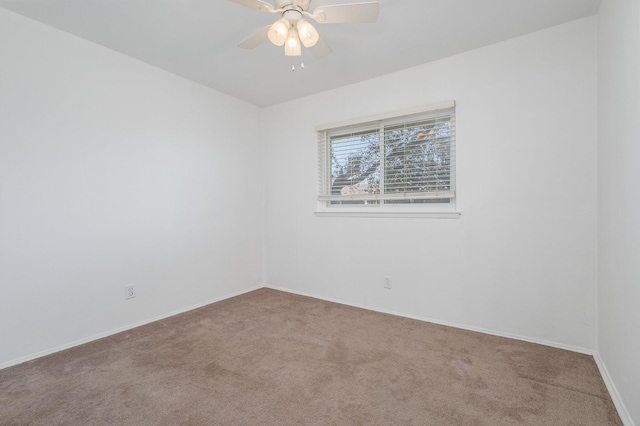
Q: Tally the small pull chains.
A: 2